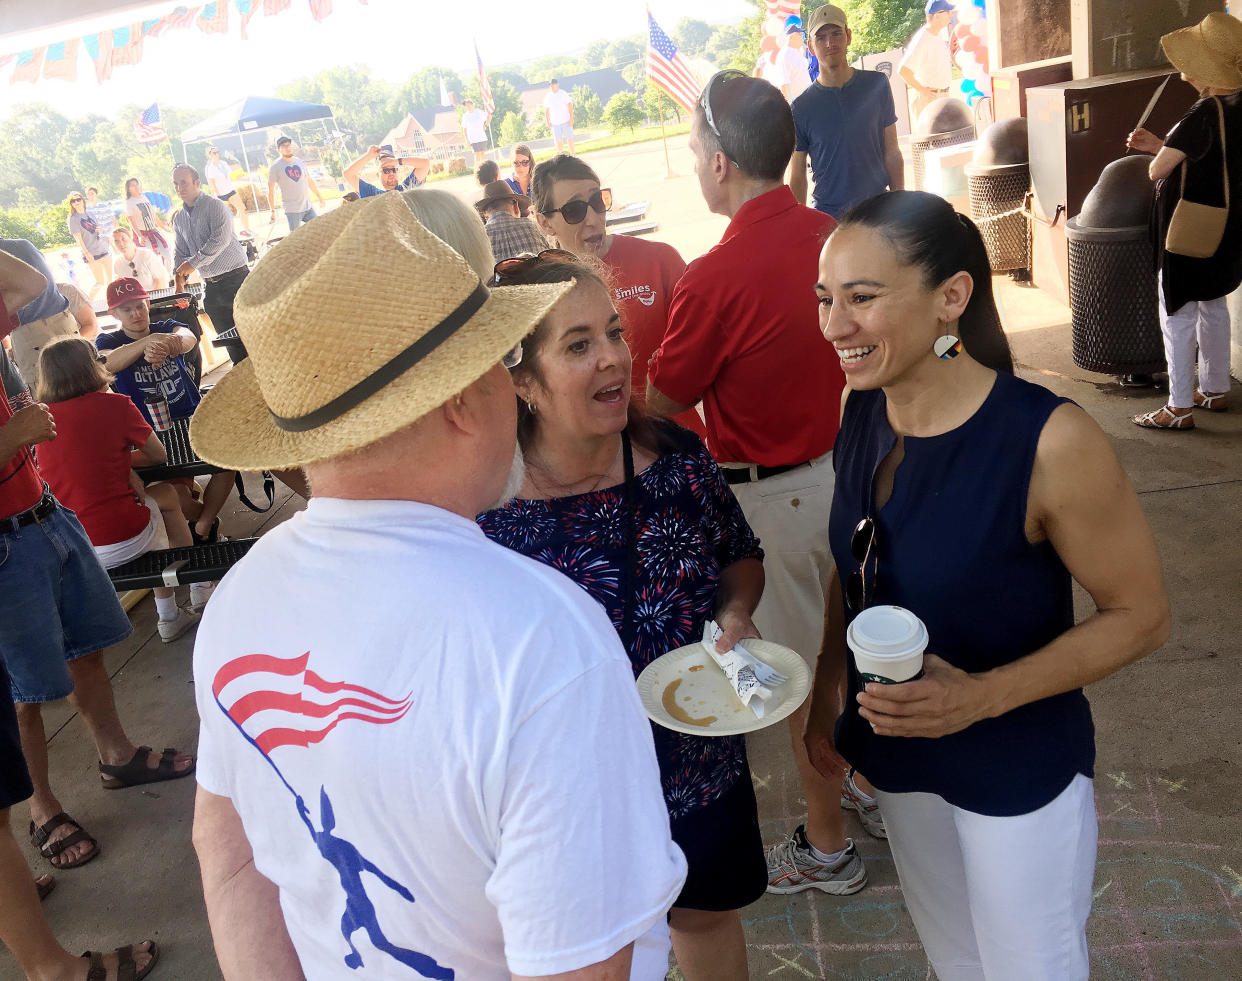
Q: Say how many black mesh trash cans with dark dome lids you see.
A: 3